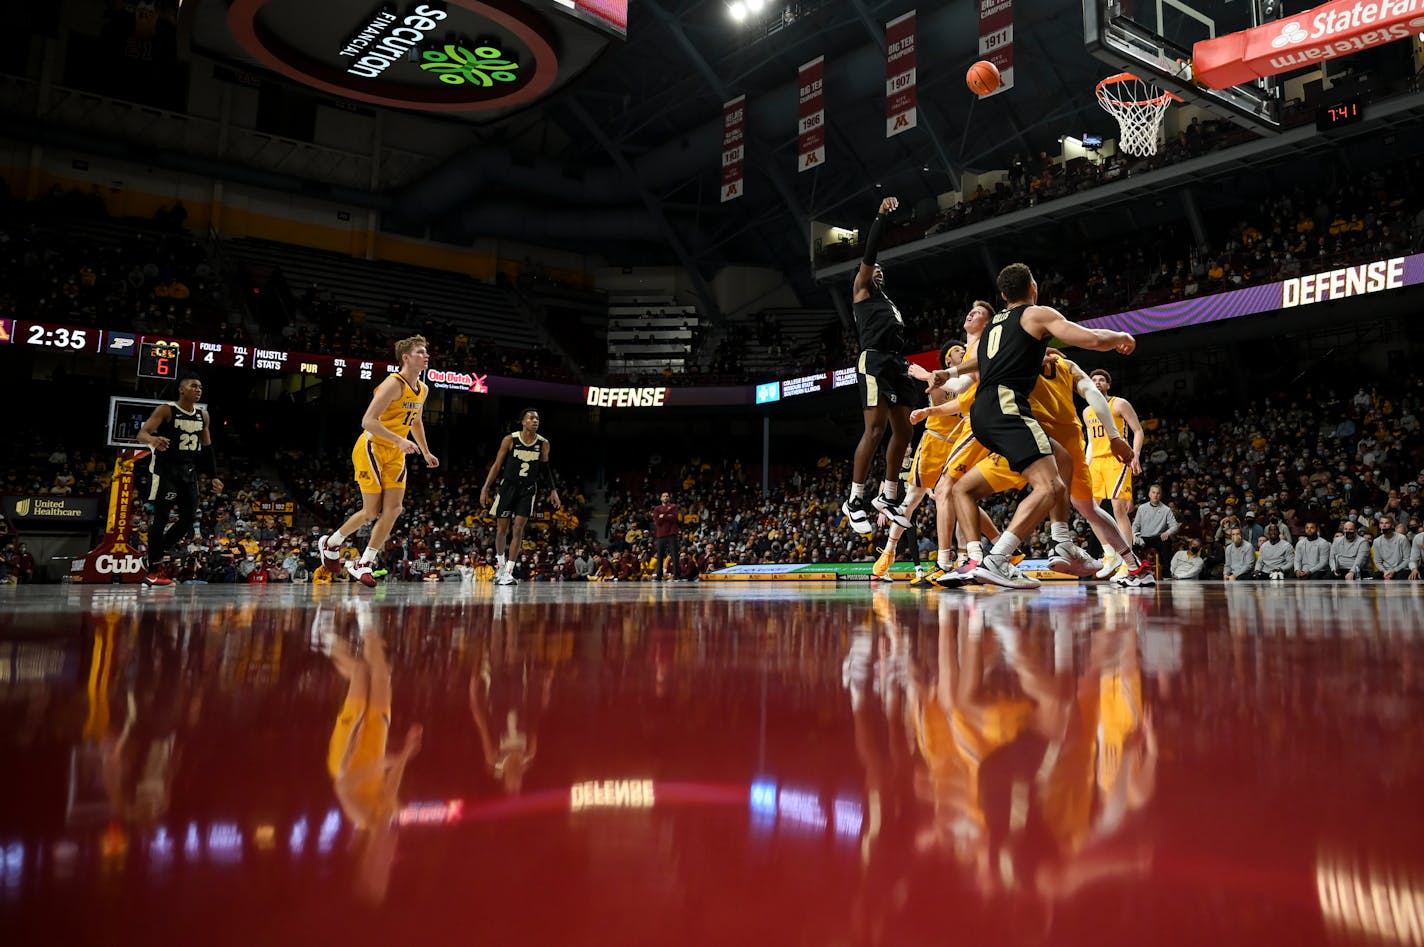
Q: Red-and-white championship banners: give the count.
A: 4